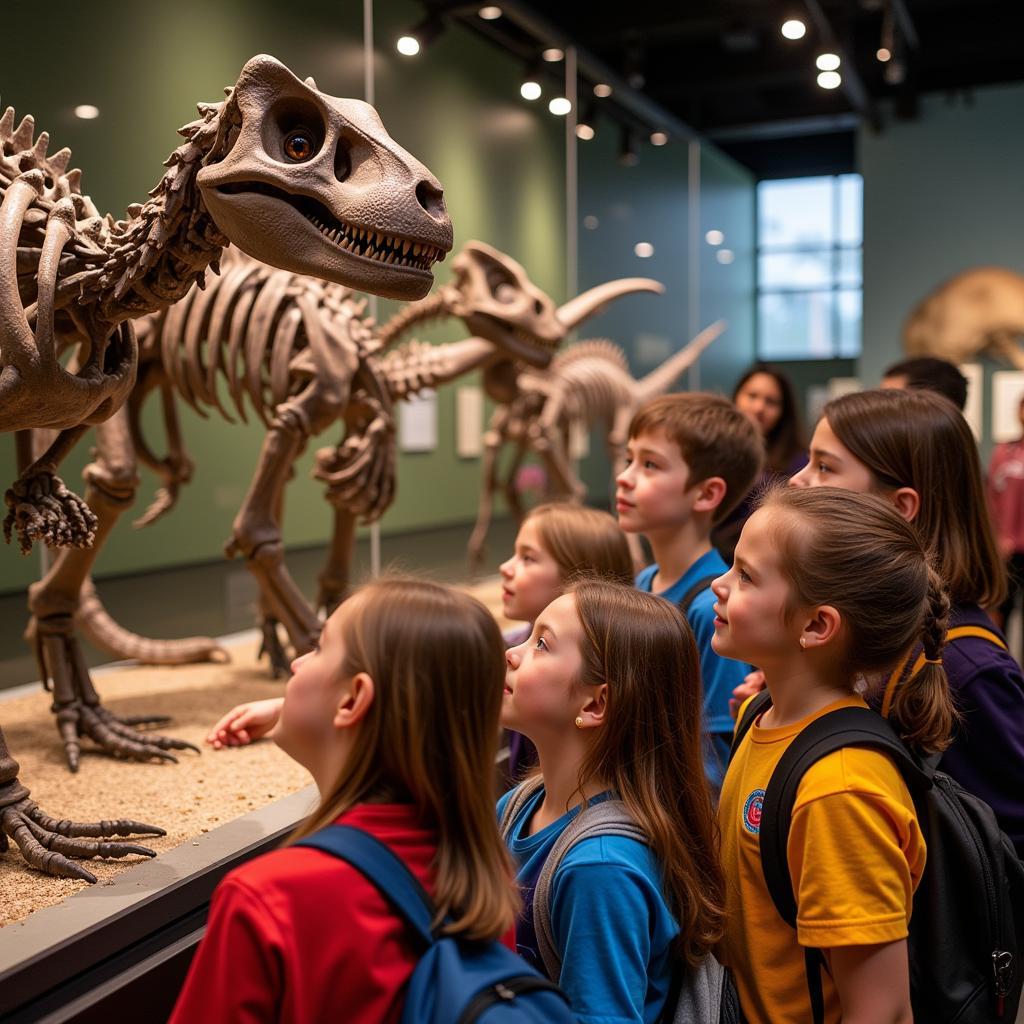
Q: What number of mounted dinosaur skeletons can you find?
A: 3